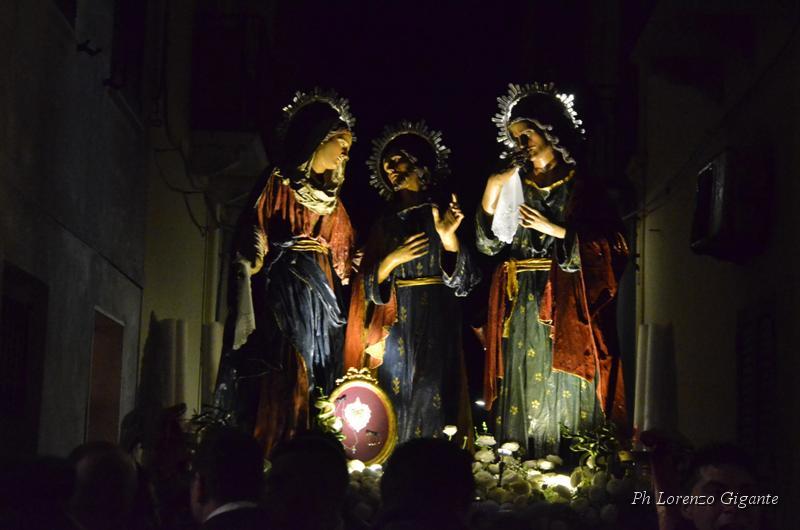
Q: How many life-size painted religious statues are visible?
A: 3